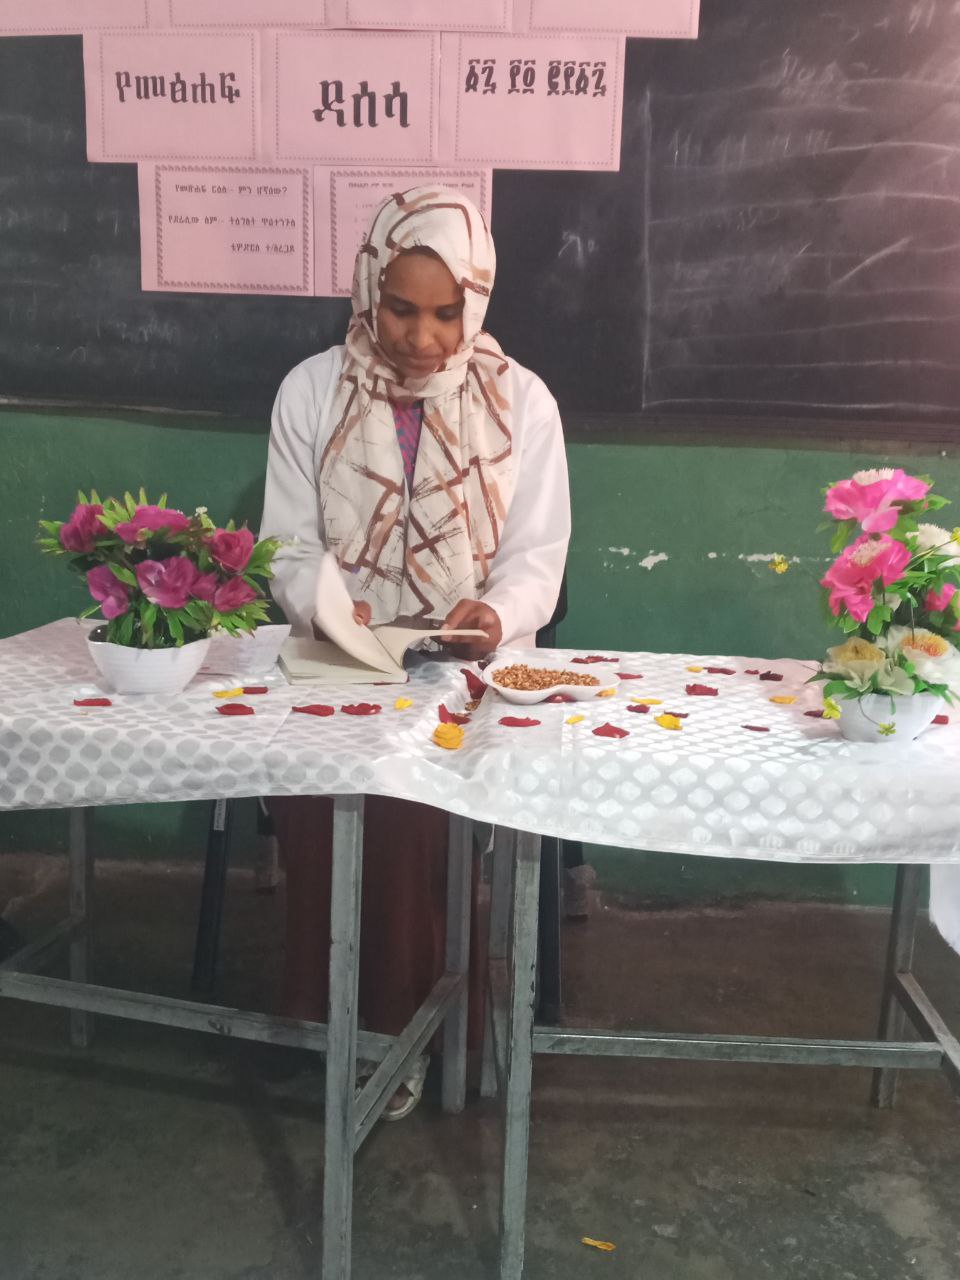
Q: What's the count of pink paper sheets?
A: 9